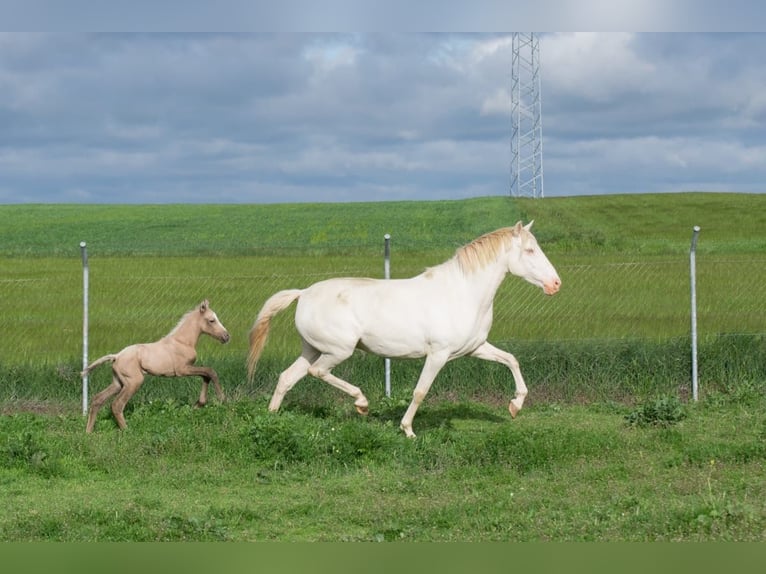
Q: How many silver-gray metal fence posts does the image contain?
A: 3